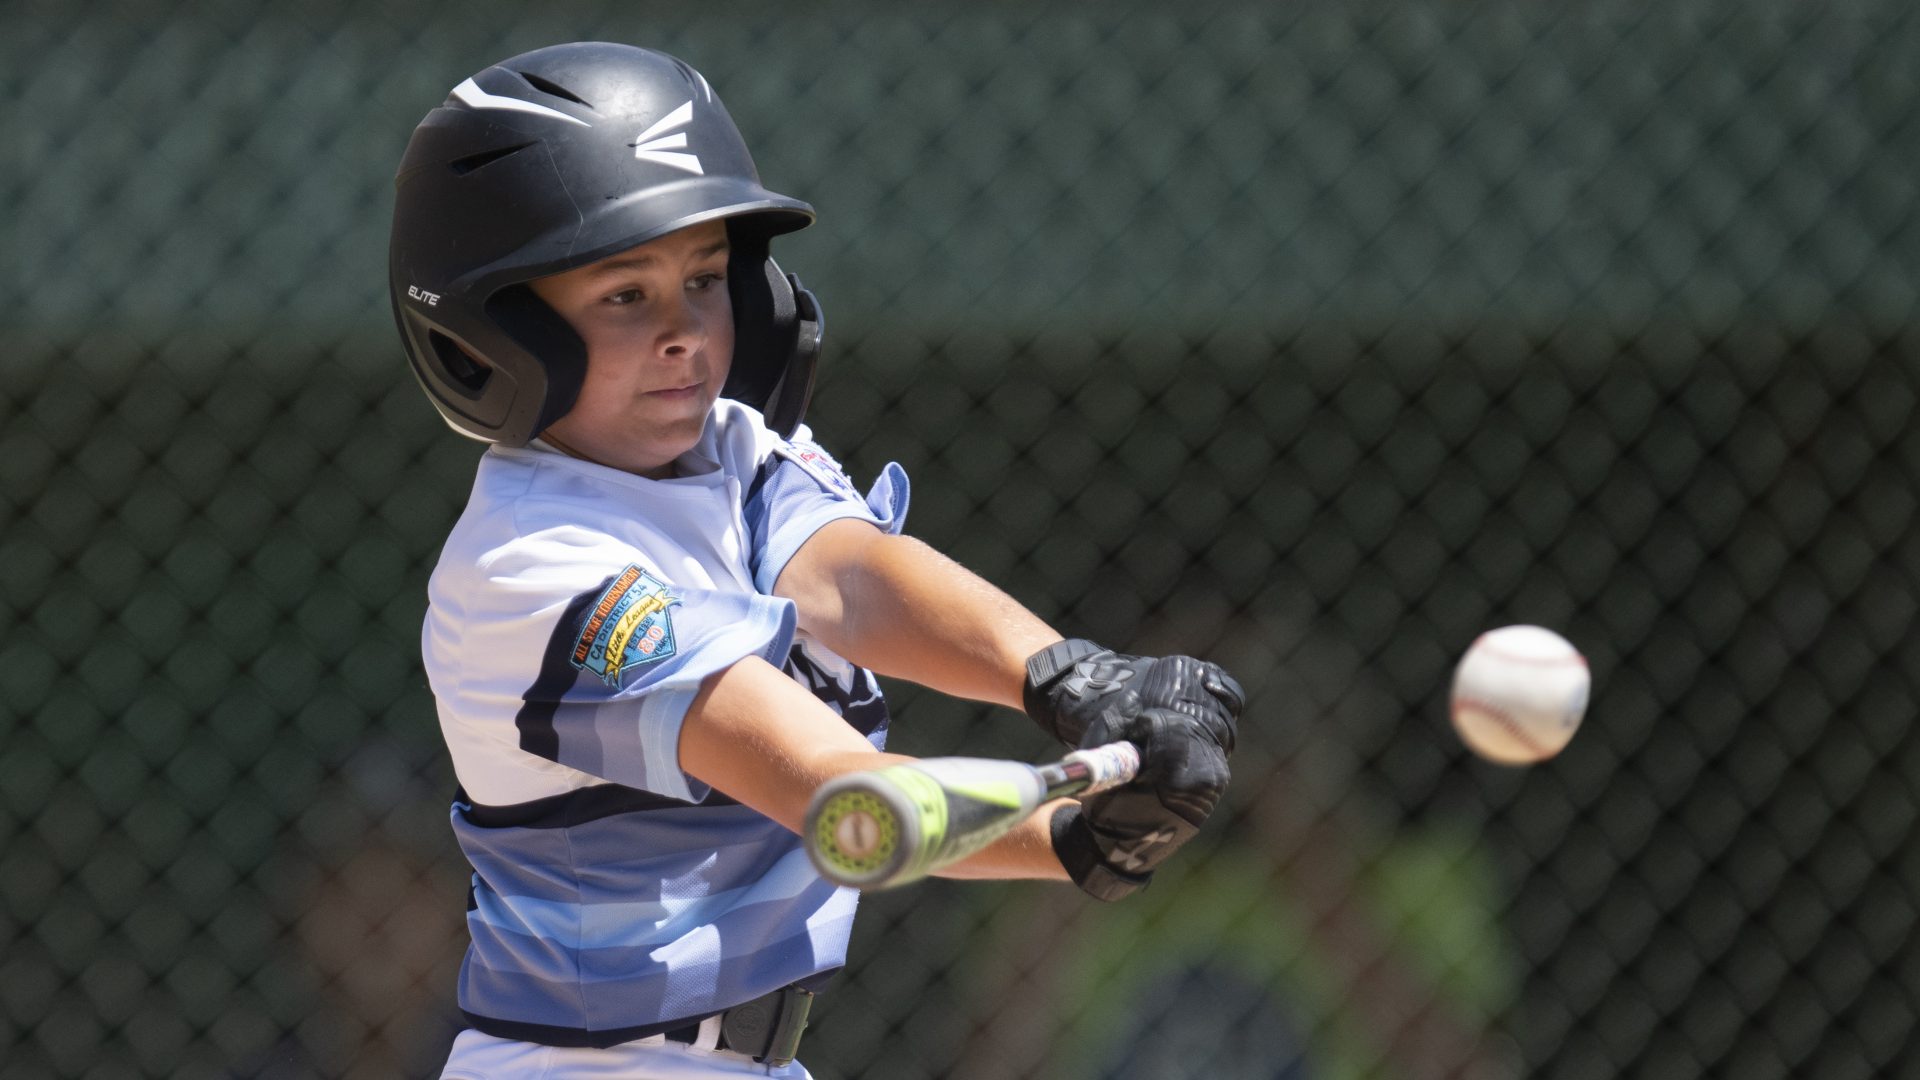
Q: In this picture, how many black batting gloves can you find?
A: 2